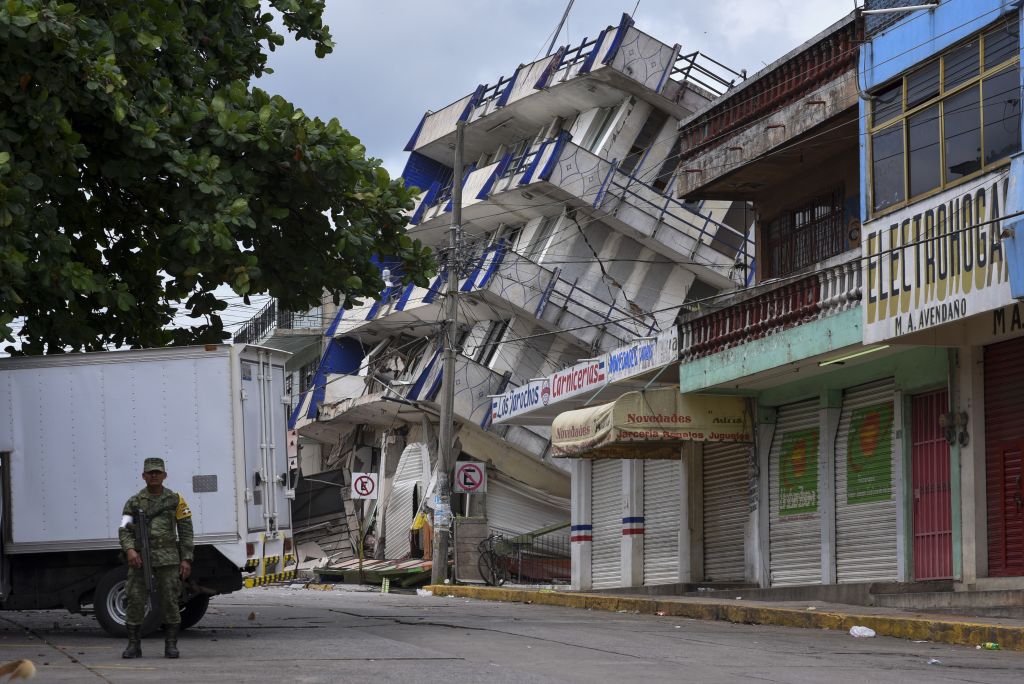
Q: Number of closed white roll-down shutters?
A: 5